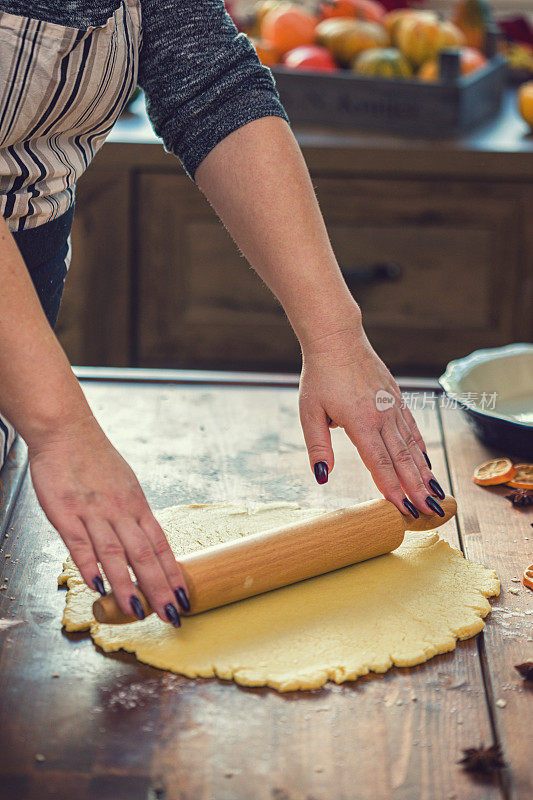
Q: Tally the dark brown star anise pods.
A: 3